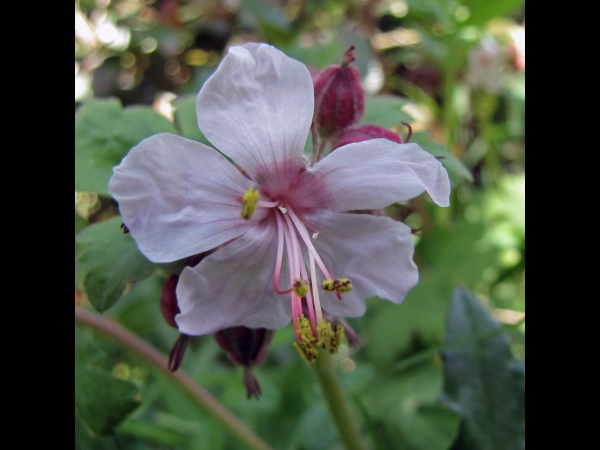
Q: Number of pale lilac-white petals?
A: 5